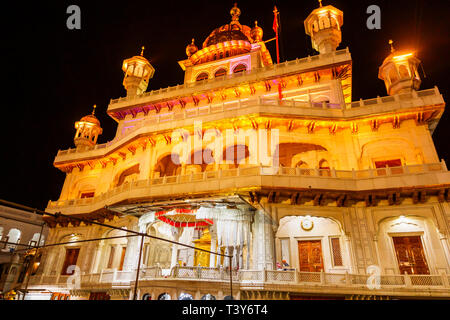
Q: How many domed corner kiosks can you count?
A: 4